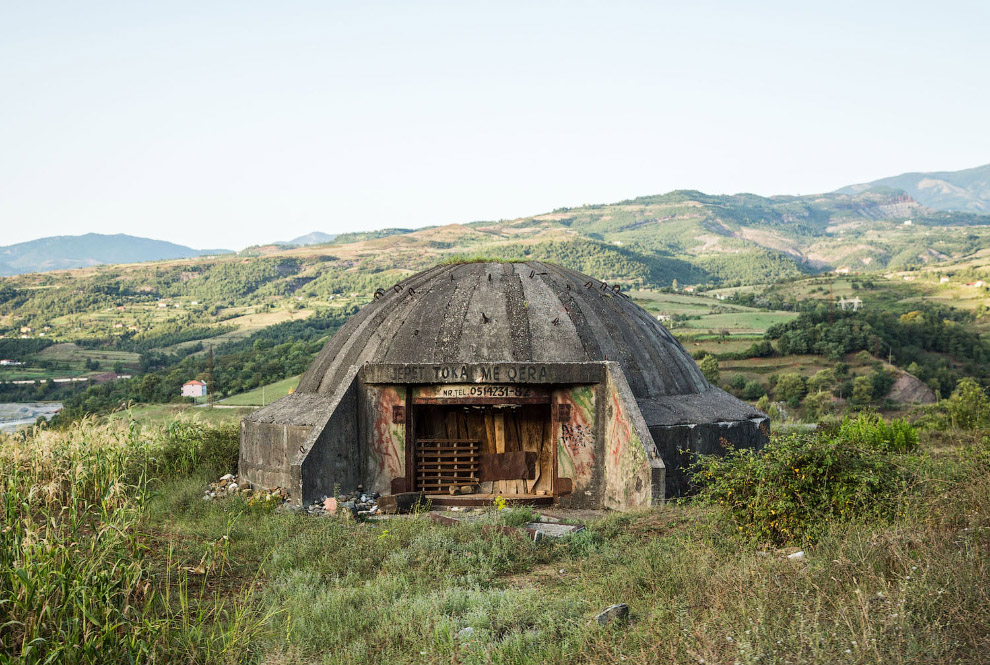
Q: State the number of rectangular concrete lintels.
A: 1